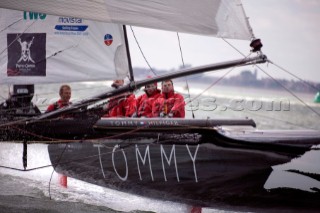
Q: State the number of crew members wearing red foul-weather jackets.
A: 4